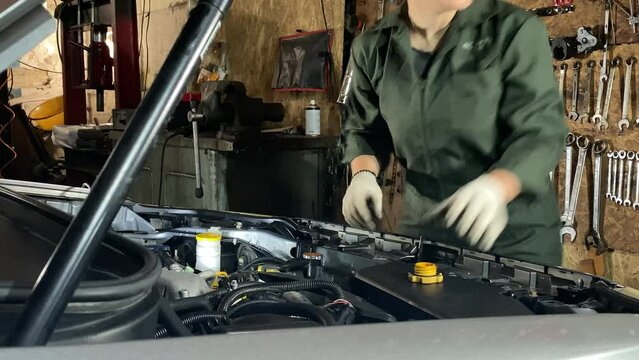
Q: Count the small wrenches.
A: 5